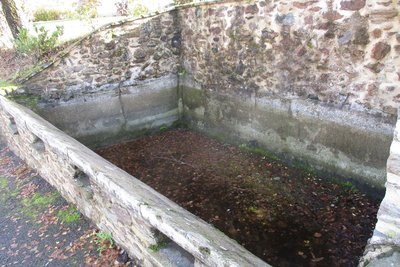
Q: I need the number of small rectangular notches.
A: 4